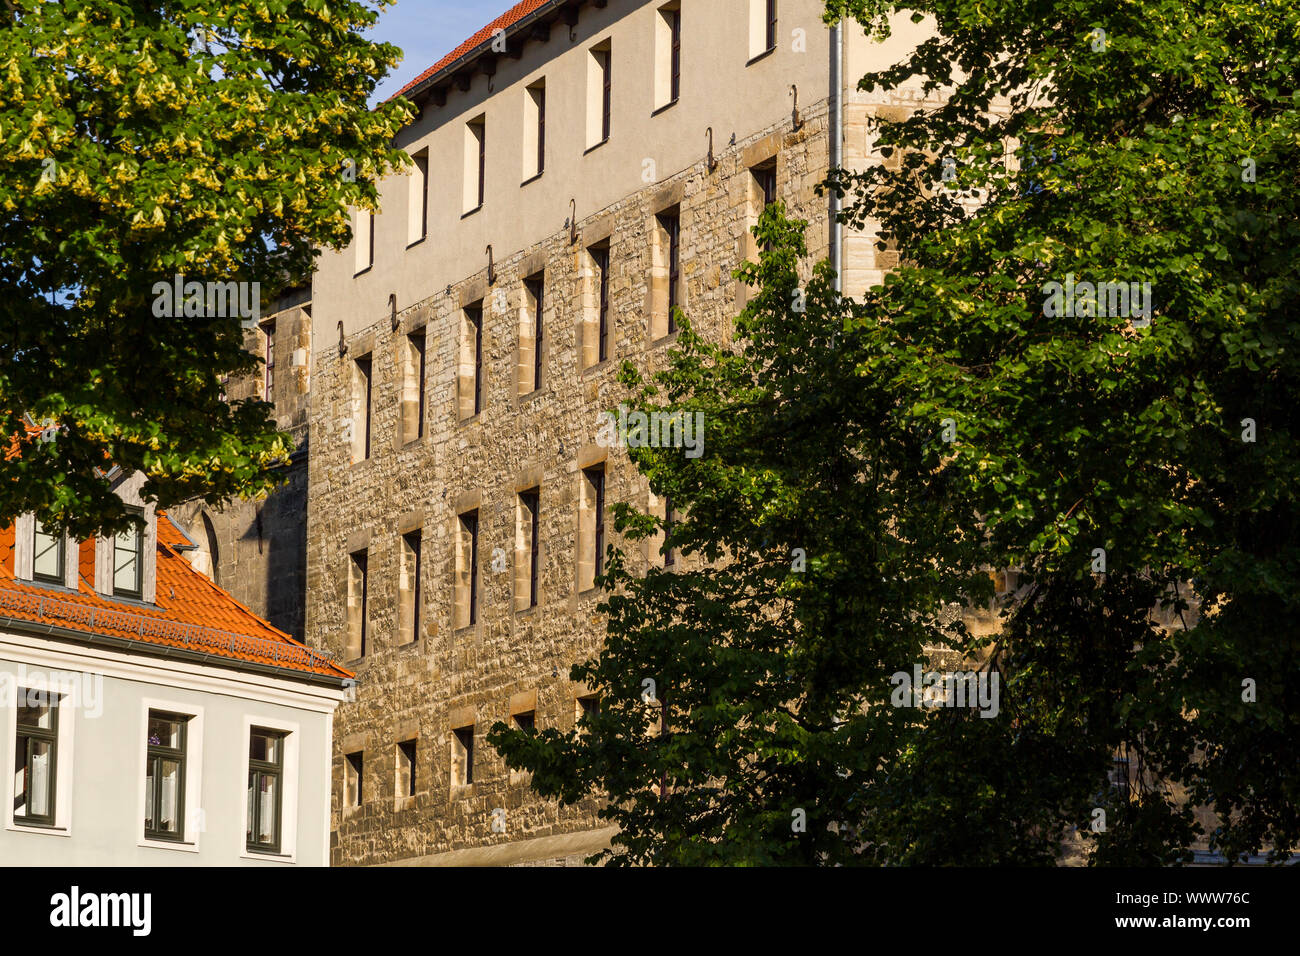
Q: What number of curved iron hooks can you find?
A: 6